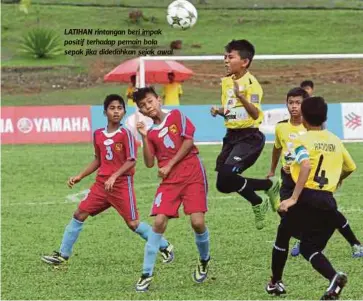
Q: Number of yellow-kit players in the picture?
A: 3